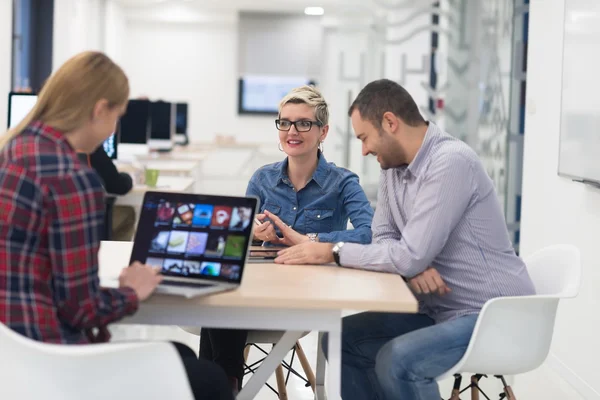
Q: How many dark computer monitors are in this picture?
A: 3